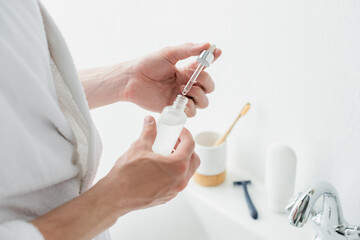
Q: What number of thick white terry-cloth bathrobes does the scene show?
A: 1